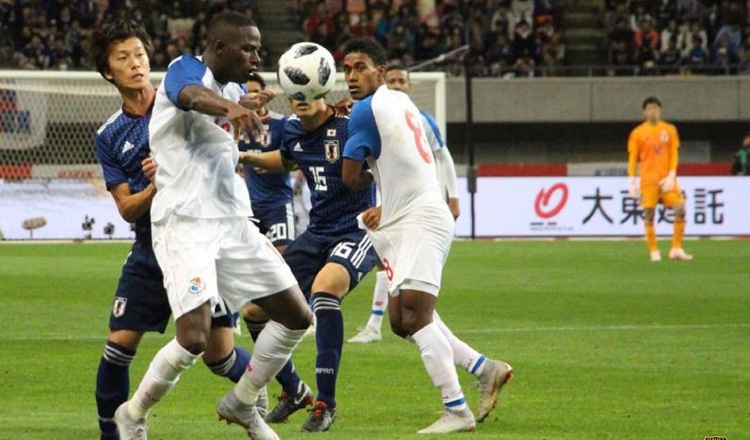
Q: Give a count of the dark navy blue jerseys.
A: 3